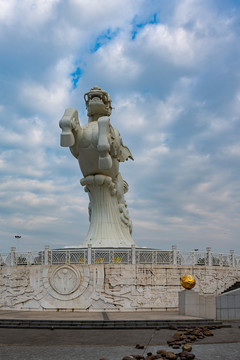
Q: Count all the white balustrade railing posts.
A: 7